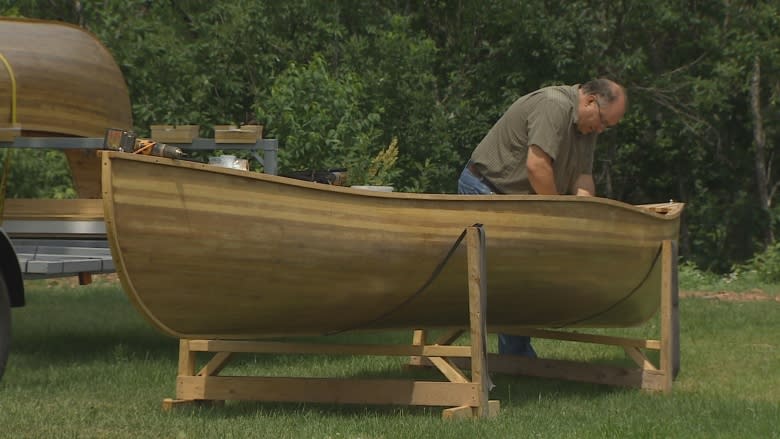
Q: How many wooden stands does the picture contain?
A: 2